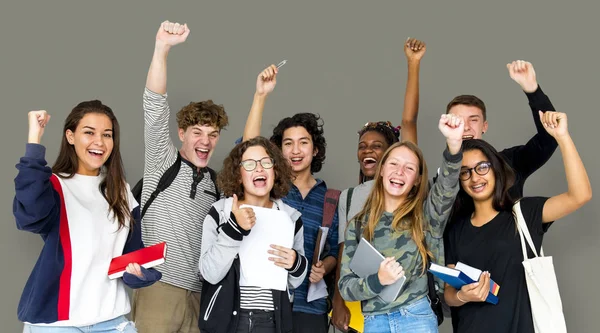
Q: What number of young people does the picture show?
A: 8